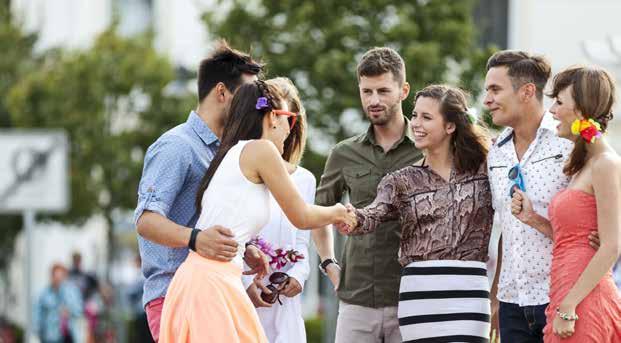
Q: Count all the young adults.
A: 7